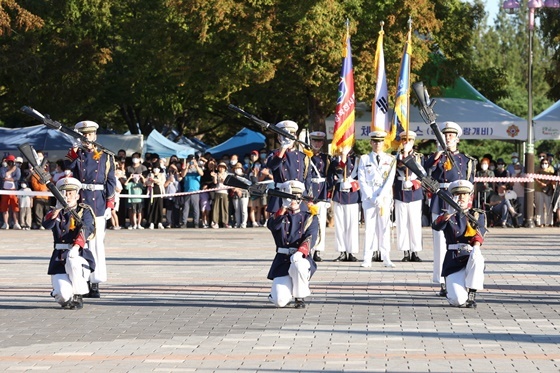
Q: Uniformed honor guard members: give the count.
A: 10